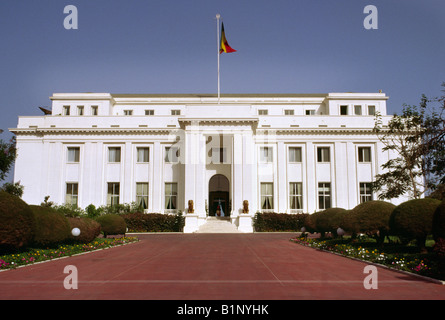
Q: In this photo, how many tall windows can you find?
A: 8